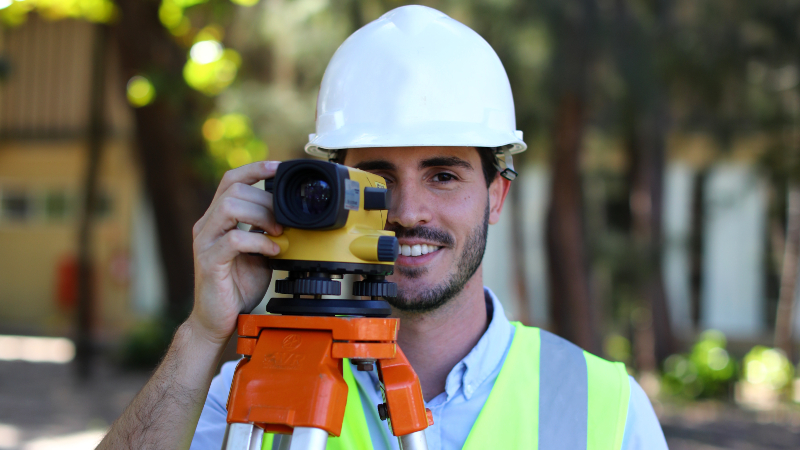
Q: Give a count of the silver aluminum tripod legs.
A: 3